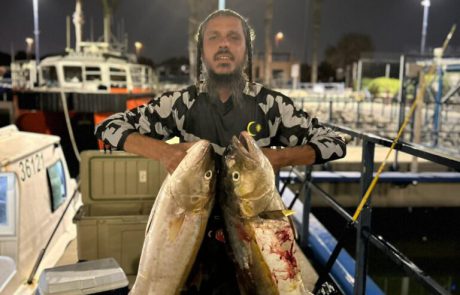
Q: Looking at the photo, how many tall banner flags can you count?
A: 0